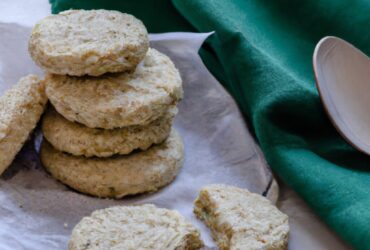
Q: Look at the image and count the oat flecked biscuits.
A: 7